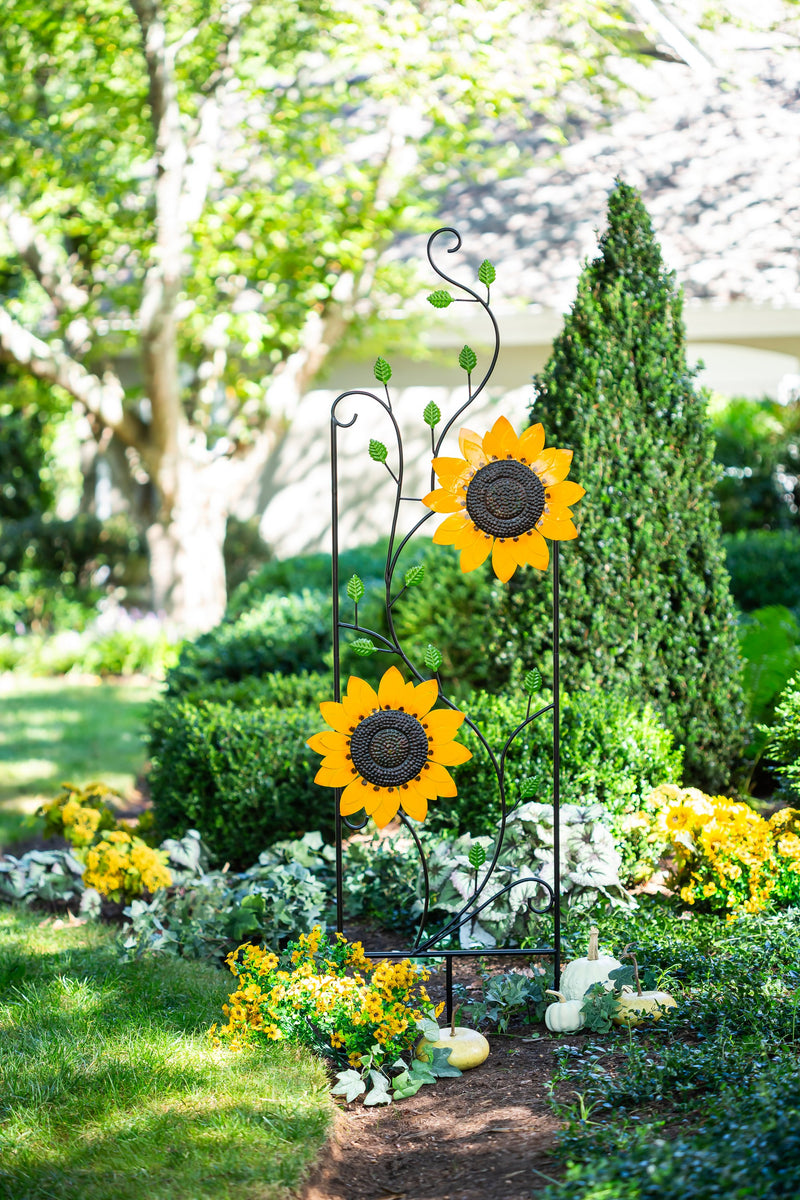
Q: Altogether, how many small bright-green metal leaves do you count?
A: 13